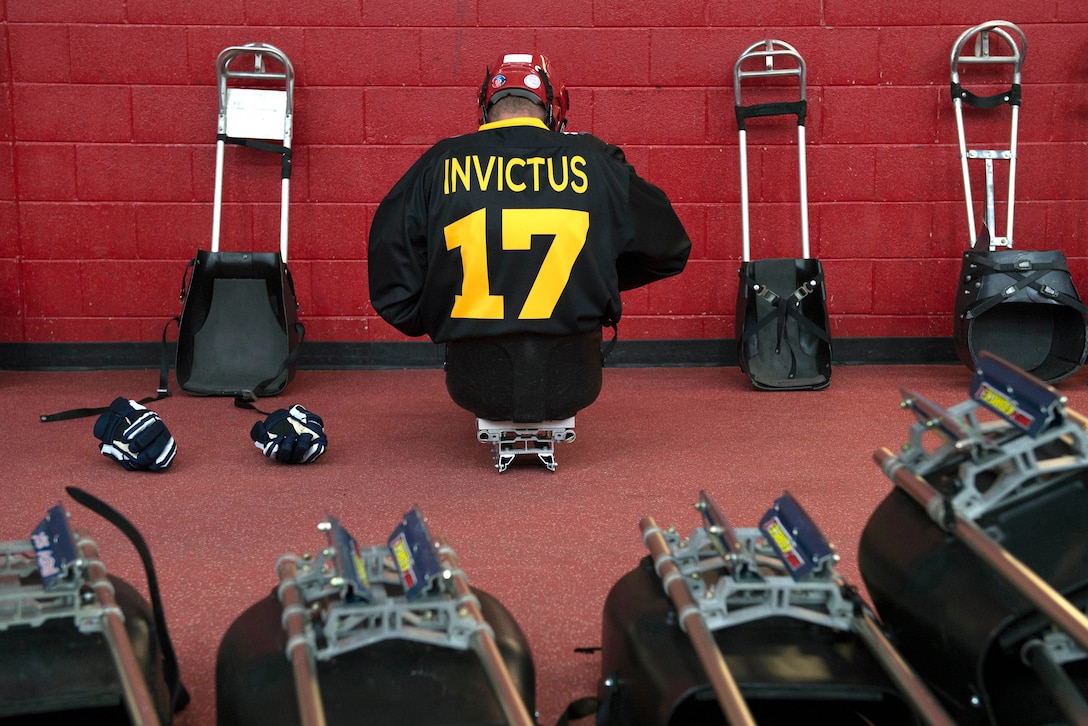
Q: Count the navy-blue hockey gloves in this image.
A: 2